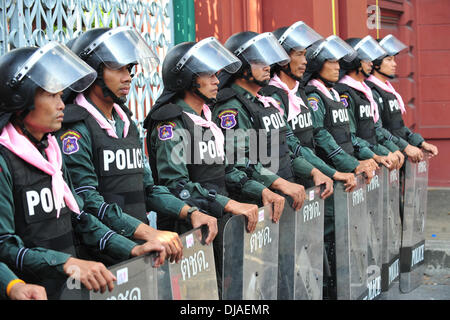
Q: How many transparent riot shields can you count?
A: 8